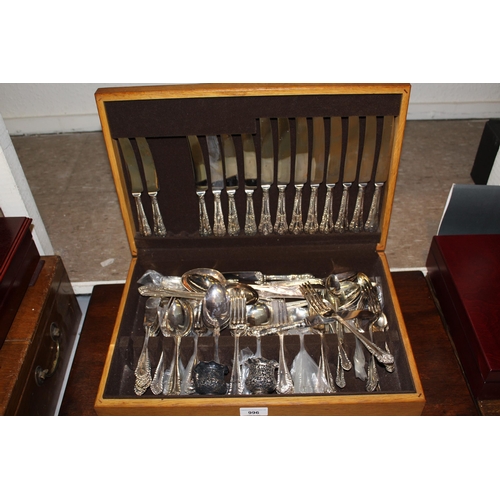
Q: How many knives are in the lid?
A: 14